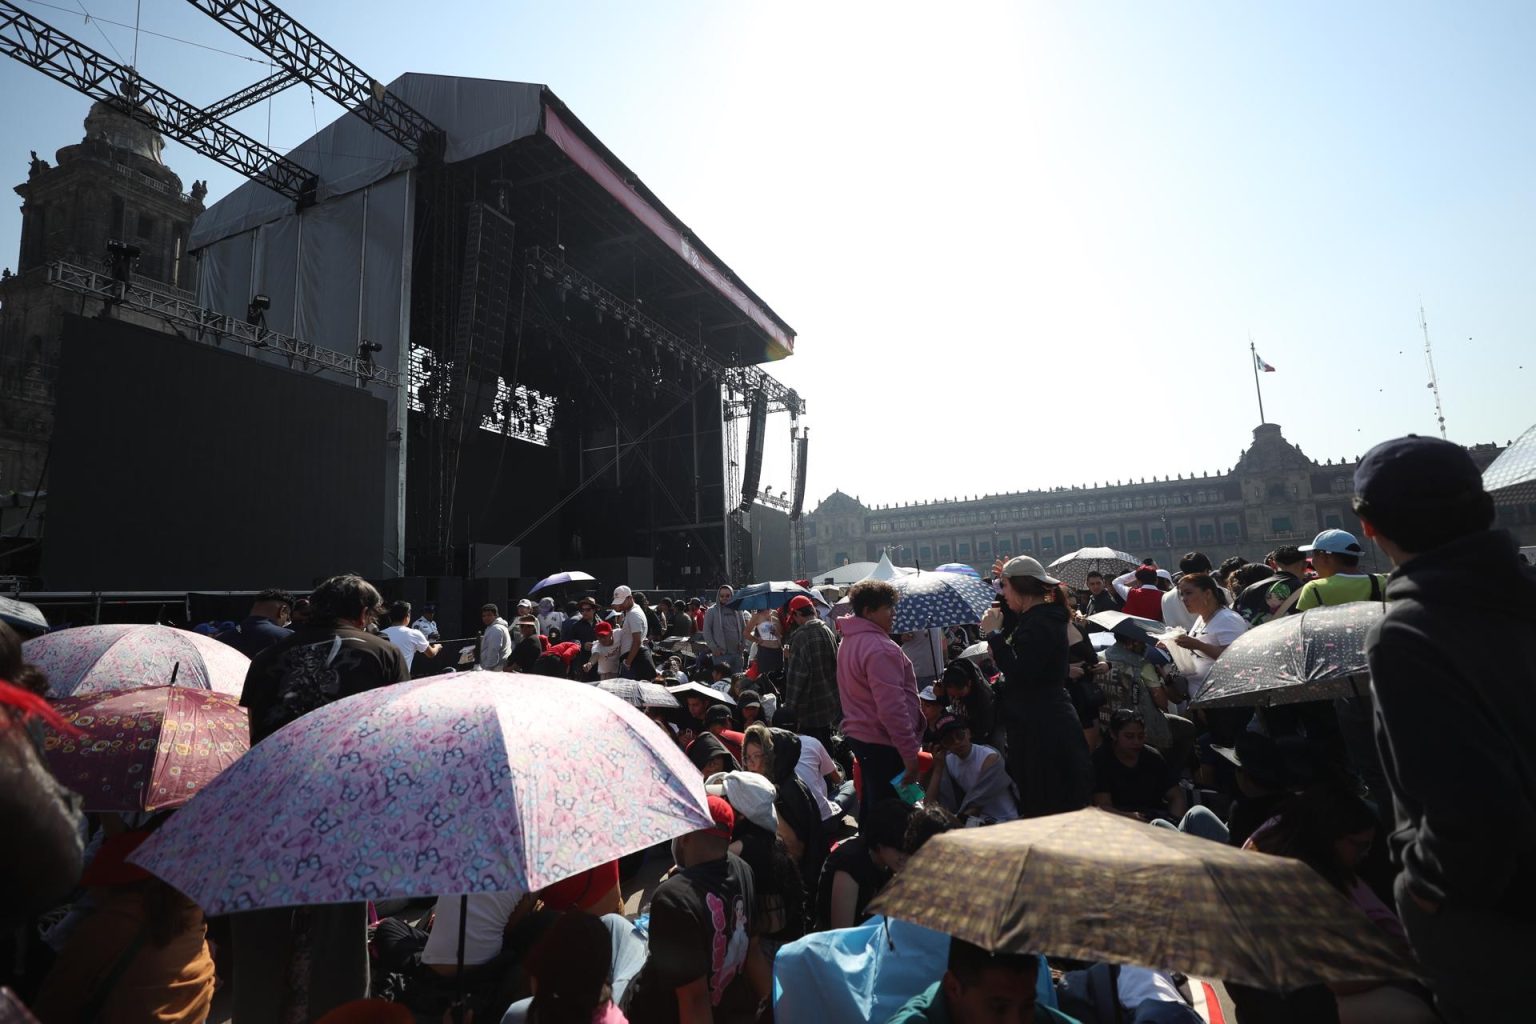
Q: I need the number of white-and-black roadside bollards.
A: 0